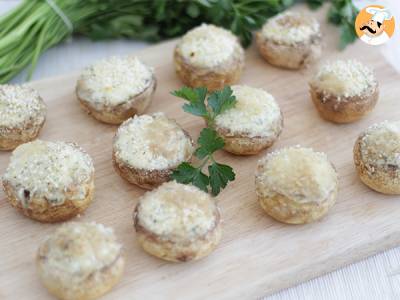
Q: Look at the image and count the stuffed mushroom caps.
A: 12